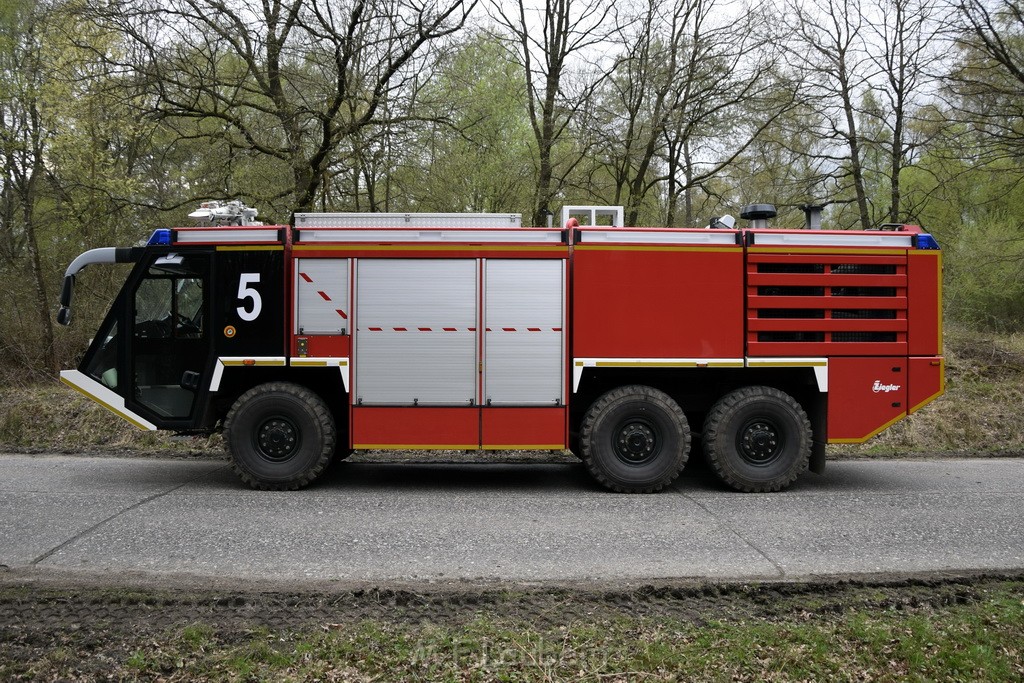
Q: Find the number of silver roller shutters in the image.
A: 3